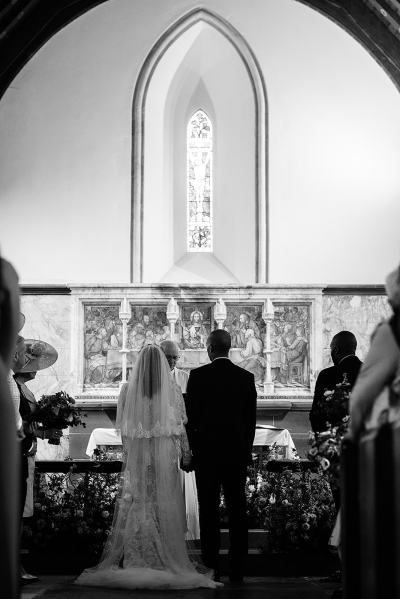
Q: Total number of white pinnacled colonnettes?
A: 4